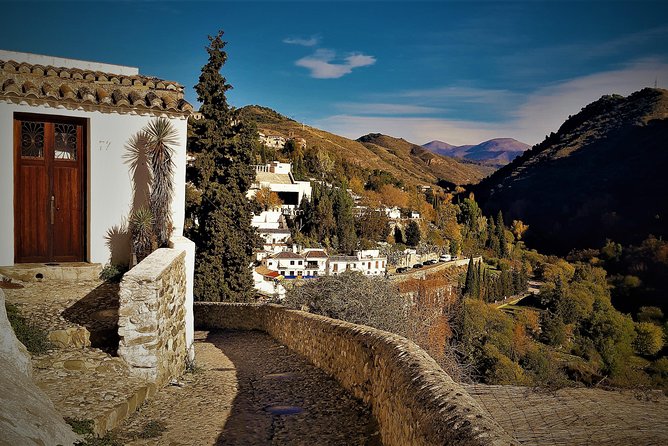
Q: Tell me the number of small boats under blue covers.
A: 0